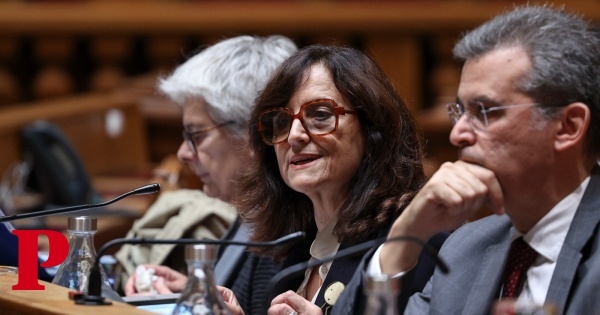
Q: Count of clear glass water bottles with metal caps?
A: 3